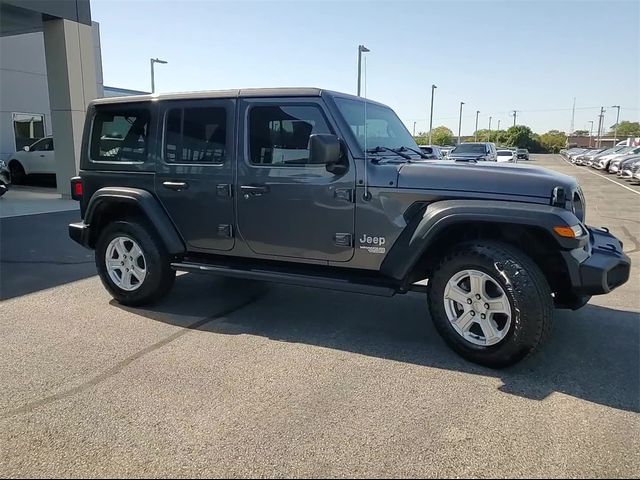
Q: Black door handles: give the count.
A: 2